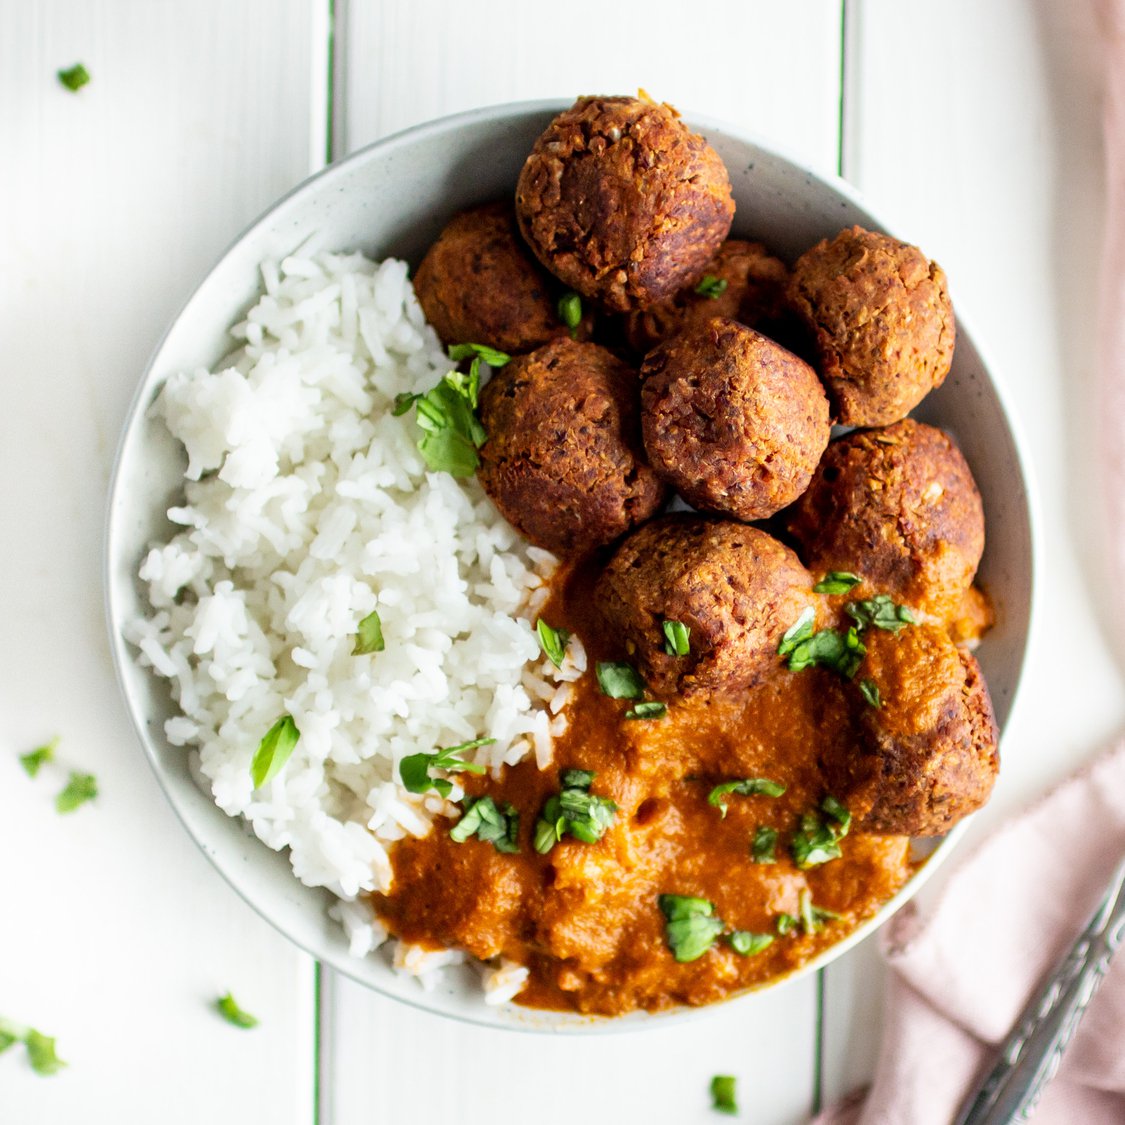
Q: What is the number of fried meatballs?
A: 9